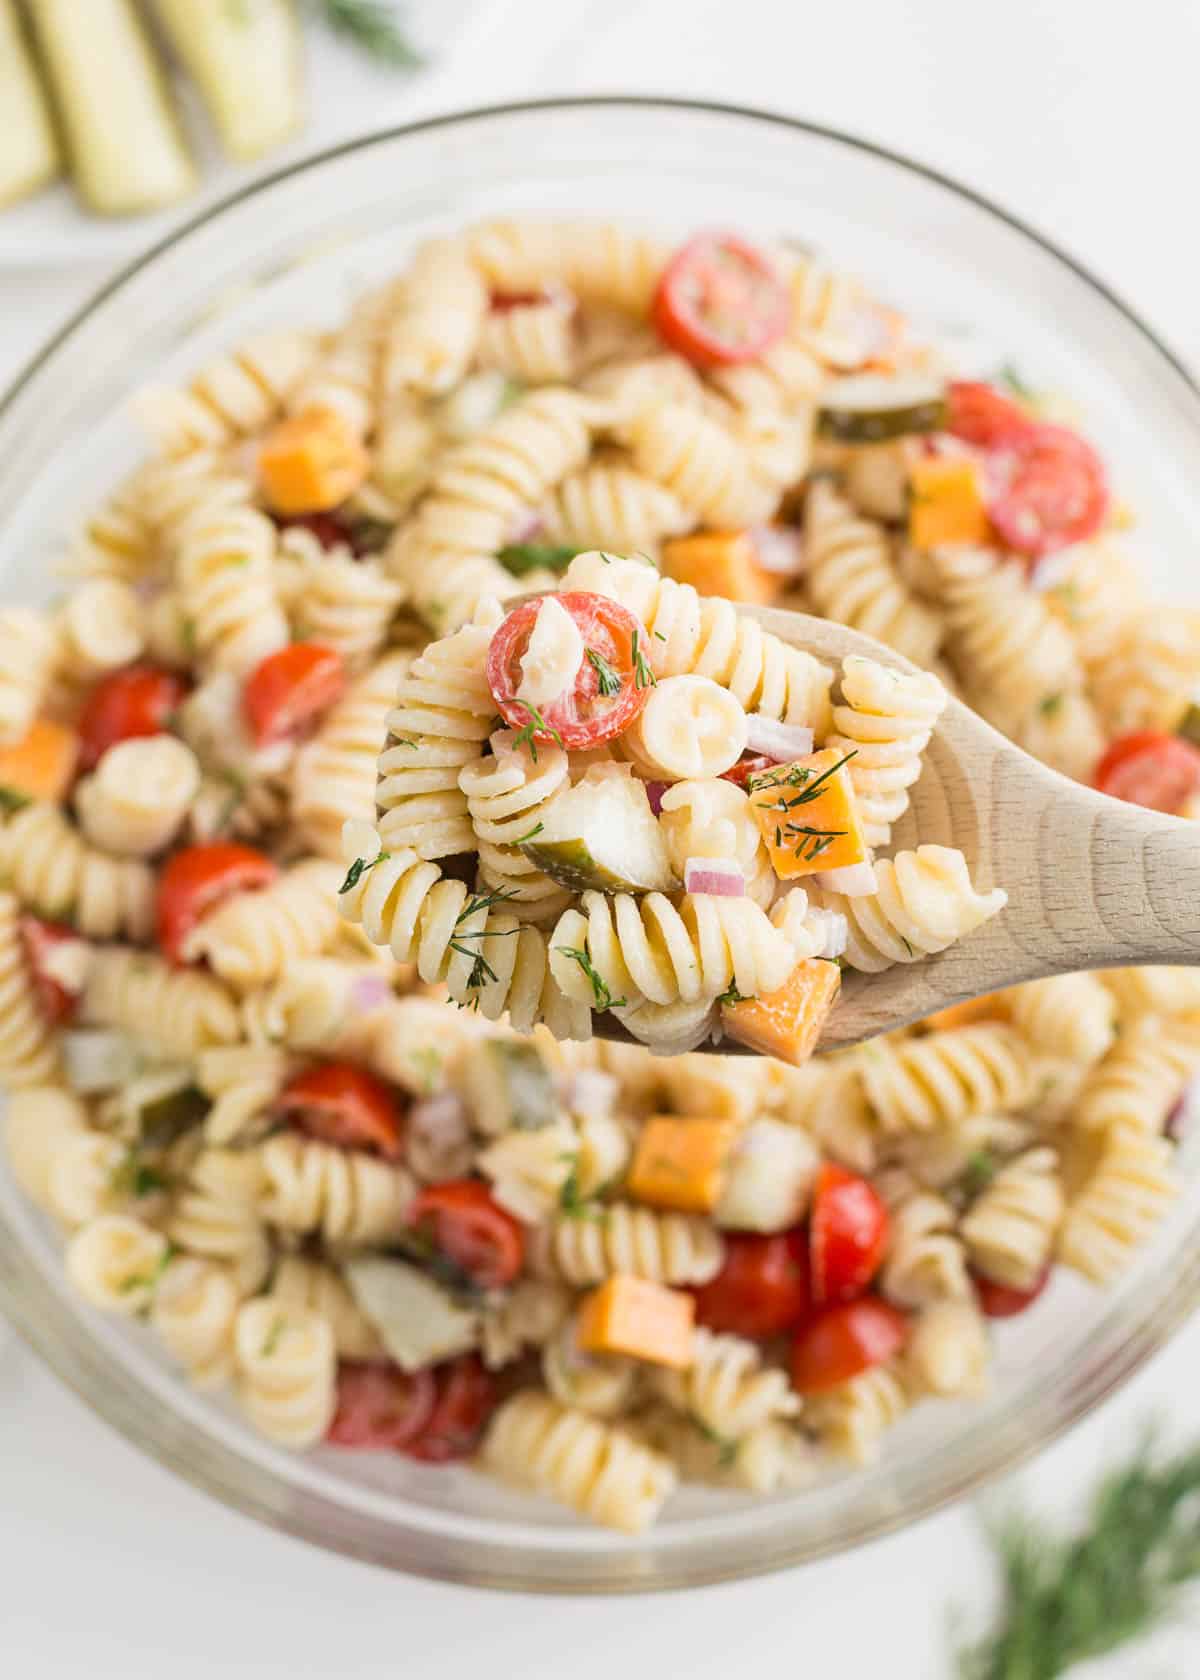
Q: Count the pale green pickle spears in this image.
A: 3